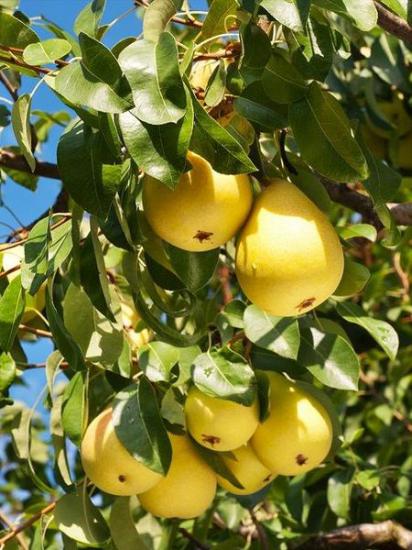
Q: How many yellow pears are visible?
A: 7